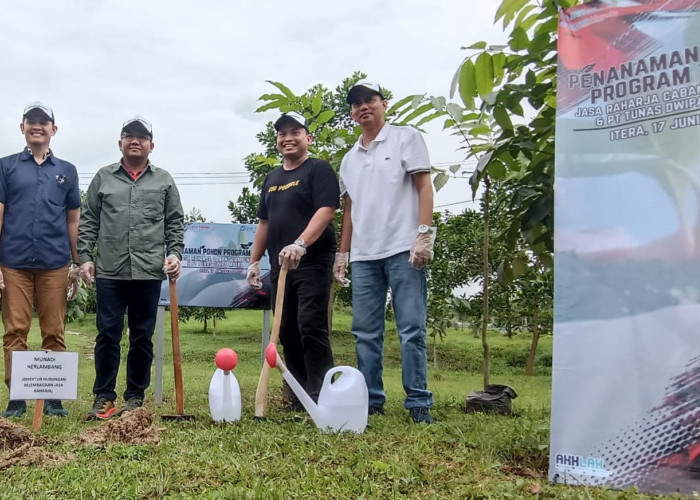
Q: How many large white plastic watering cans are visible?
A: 2